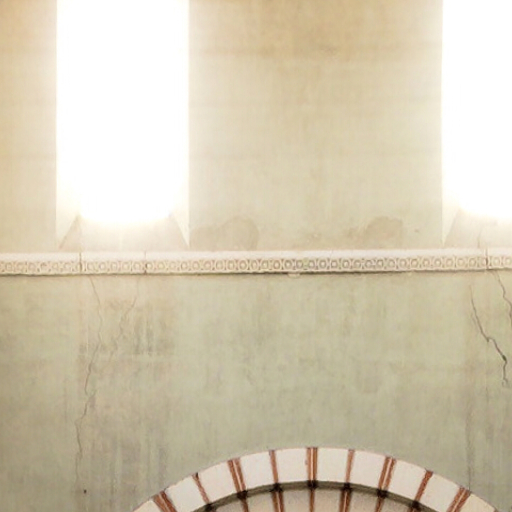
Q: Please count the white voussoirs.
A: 10